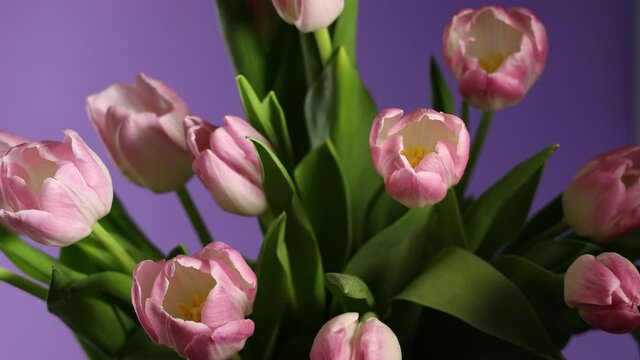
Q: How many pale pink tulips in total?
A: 11